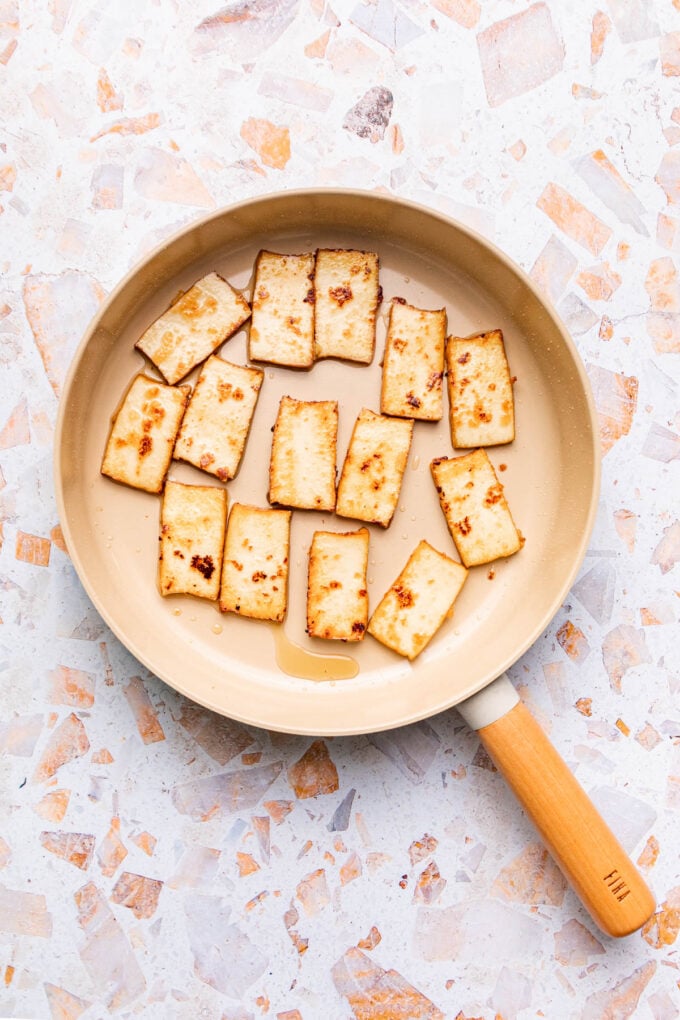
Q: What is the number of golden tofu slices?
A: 14